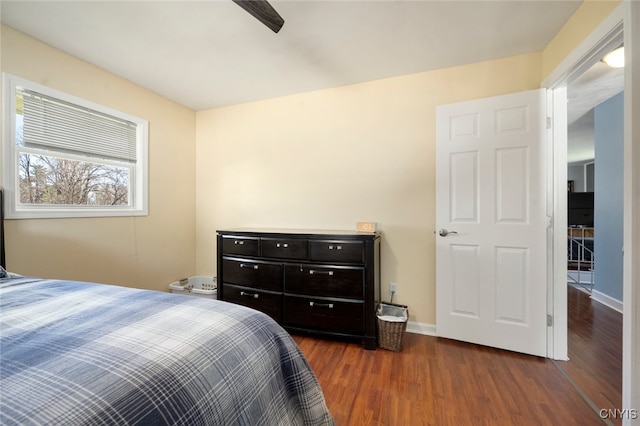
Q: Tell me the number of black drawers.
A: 7